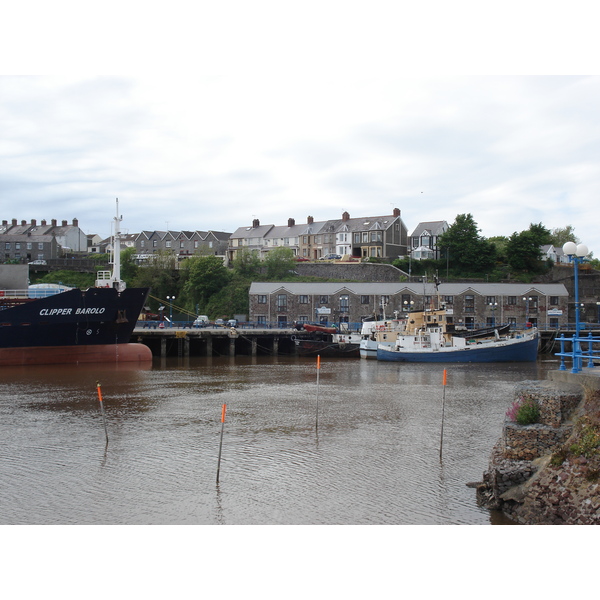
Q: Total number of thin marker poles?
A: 4